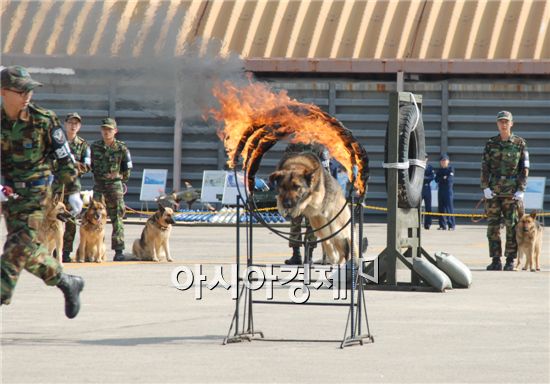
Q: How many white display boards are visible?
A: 4